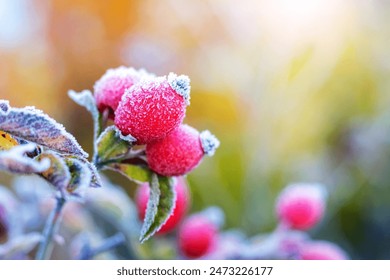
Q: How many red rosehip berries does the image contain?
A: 7